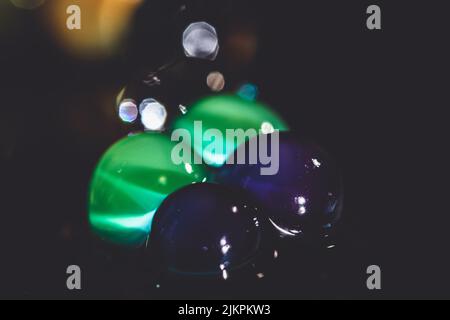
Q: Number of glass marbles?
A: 4